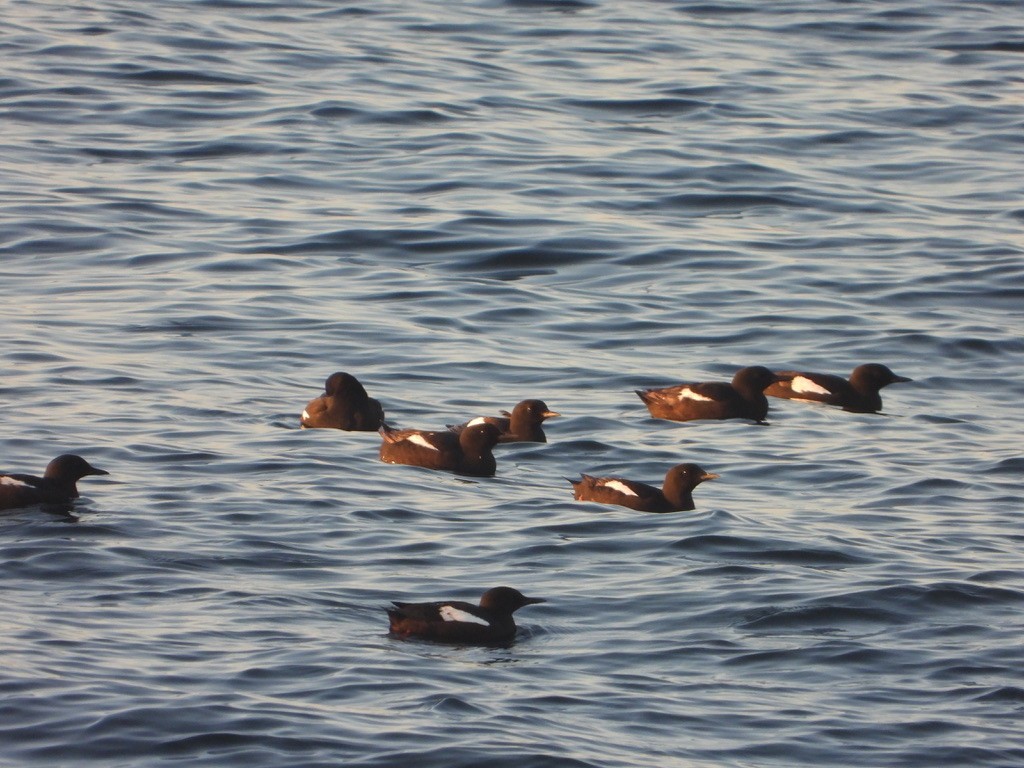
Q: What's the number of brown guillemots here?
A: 8